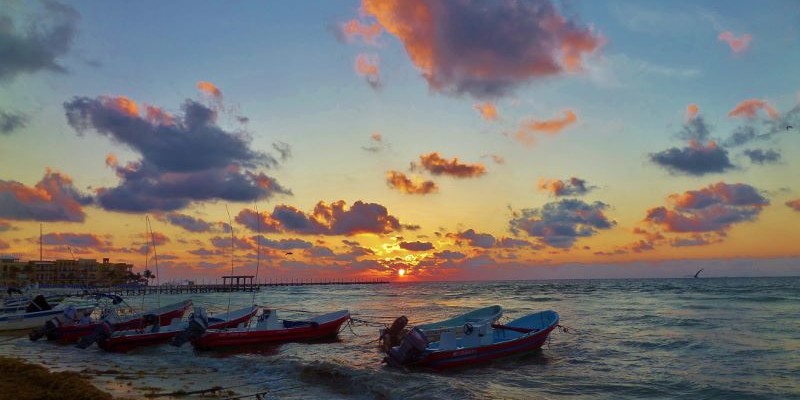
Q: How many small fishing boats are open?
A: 5